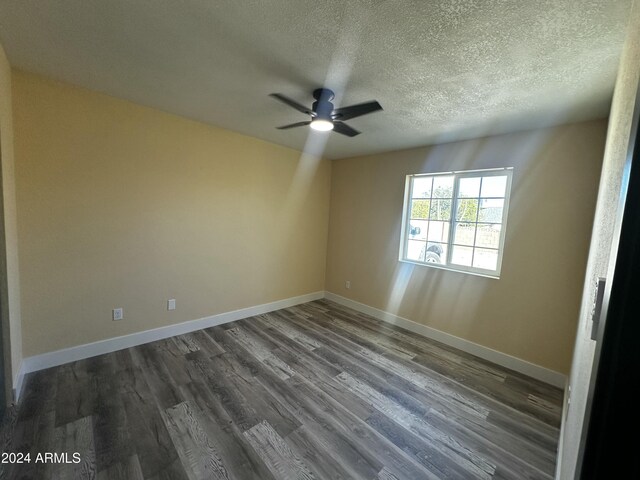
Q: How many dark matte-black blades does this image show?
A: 4